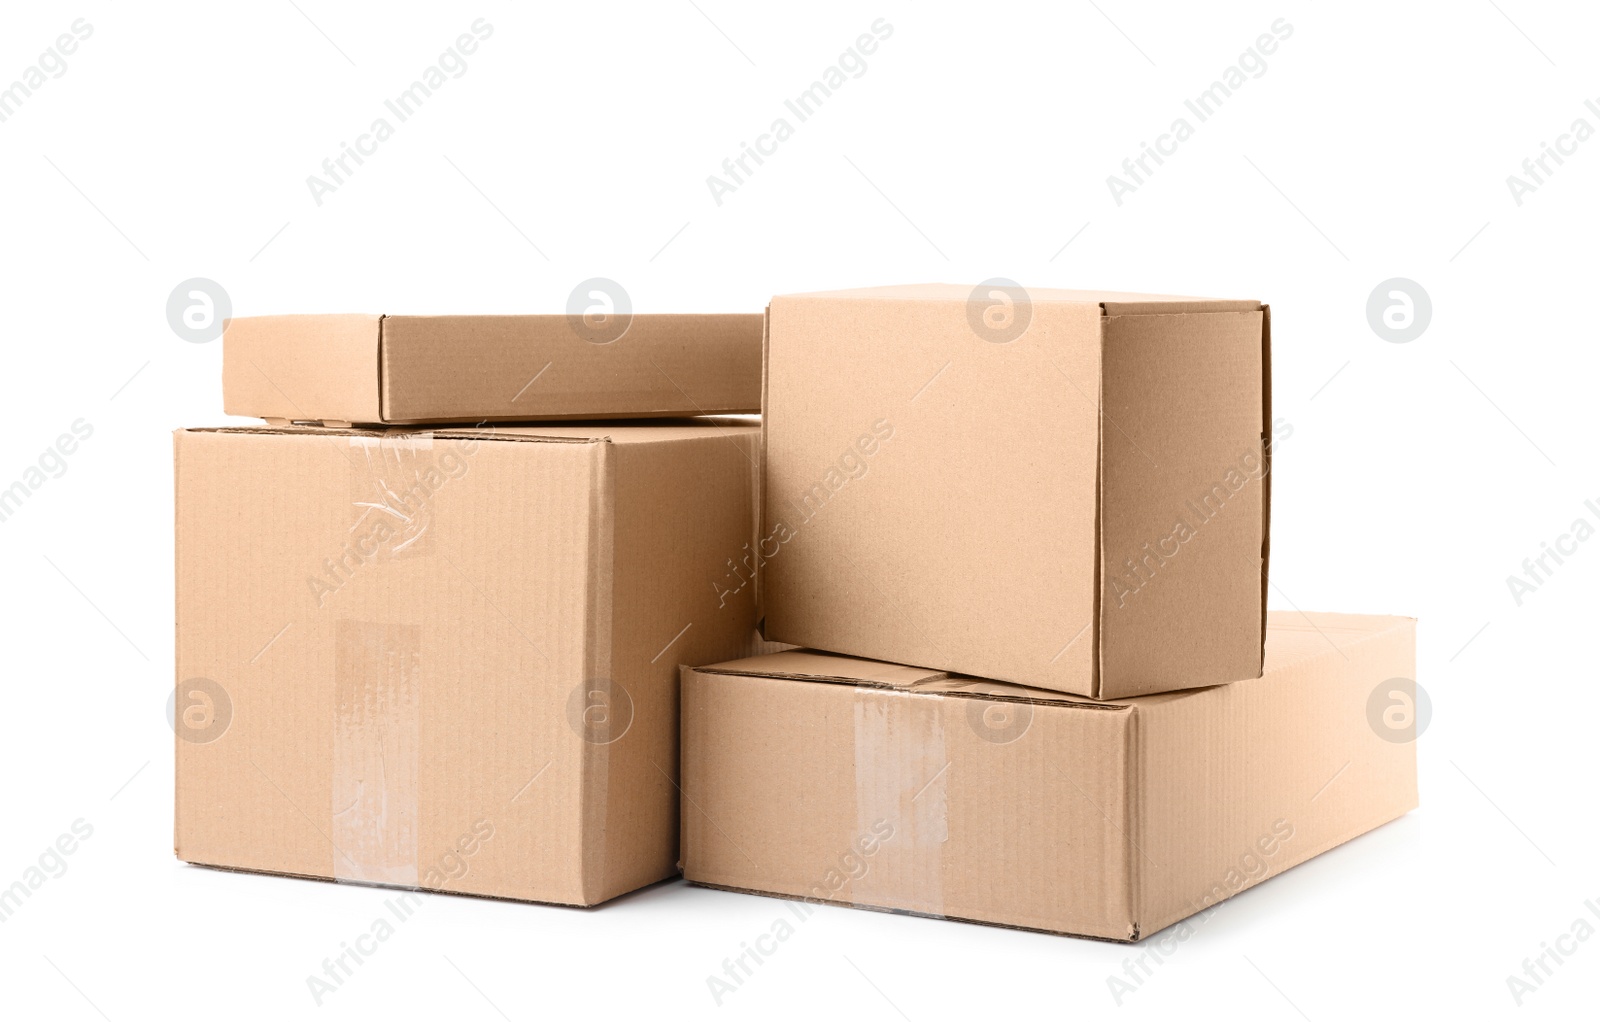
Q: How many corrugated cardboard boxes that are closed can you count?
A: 4